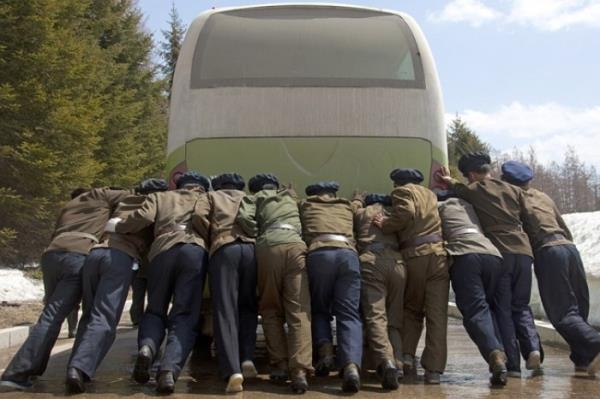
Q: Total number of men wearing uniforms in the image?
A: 11